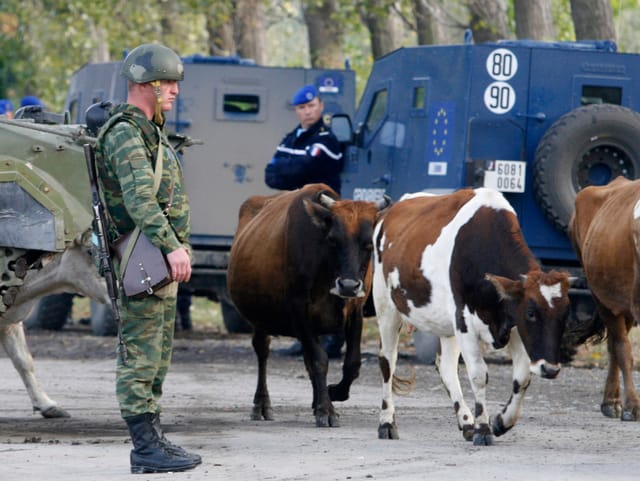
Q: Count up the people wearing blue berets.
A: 3